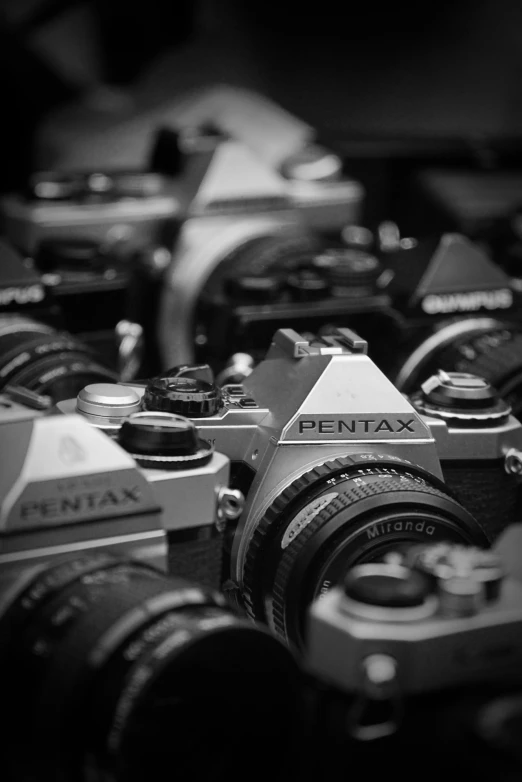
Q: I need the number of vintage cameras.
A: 6